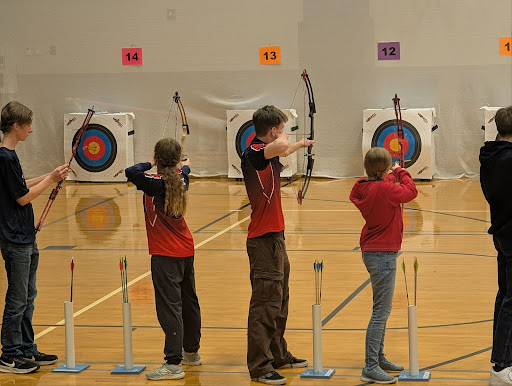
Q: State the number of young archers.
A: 5